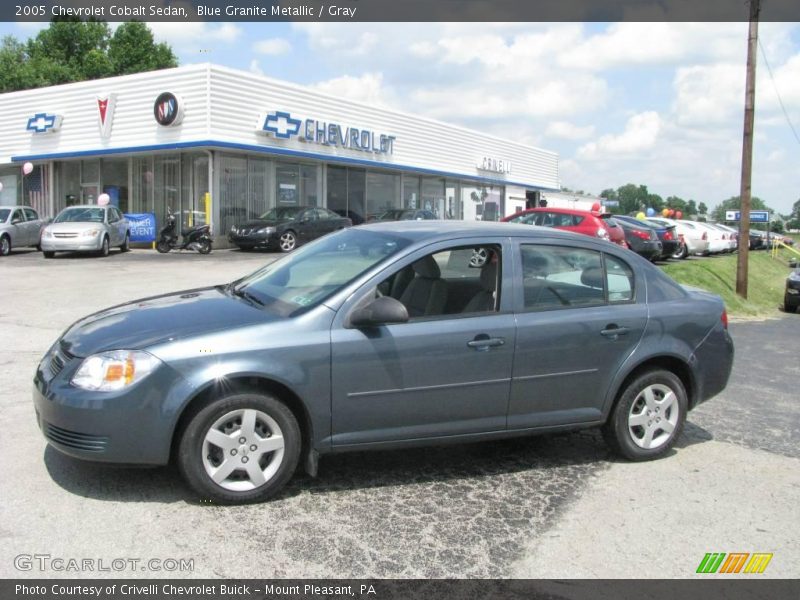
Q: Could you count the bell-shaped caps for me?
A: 0